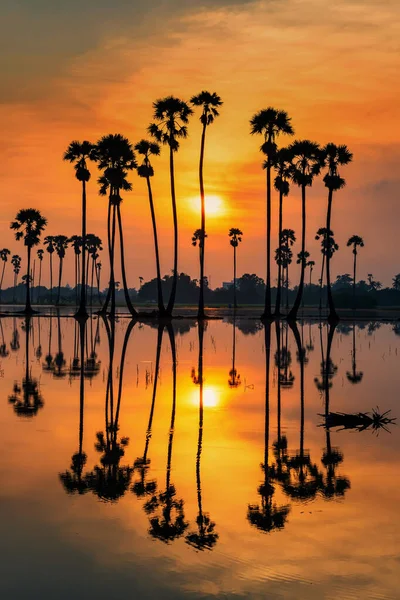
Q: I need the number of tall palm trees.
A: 11